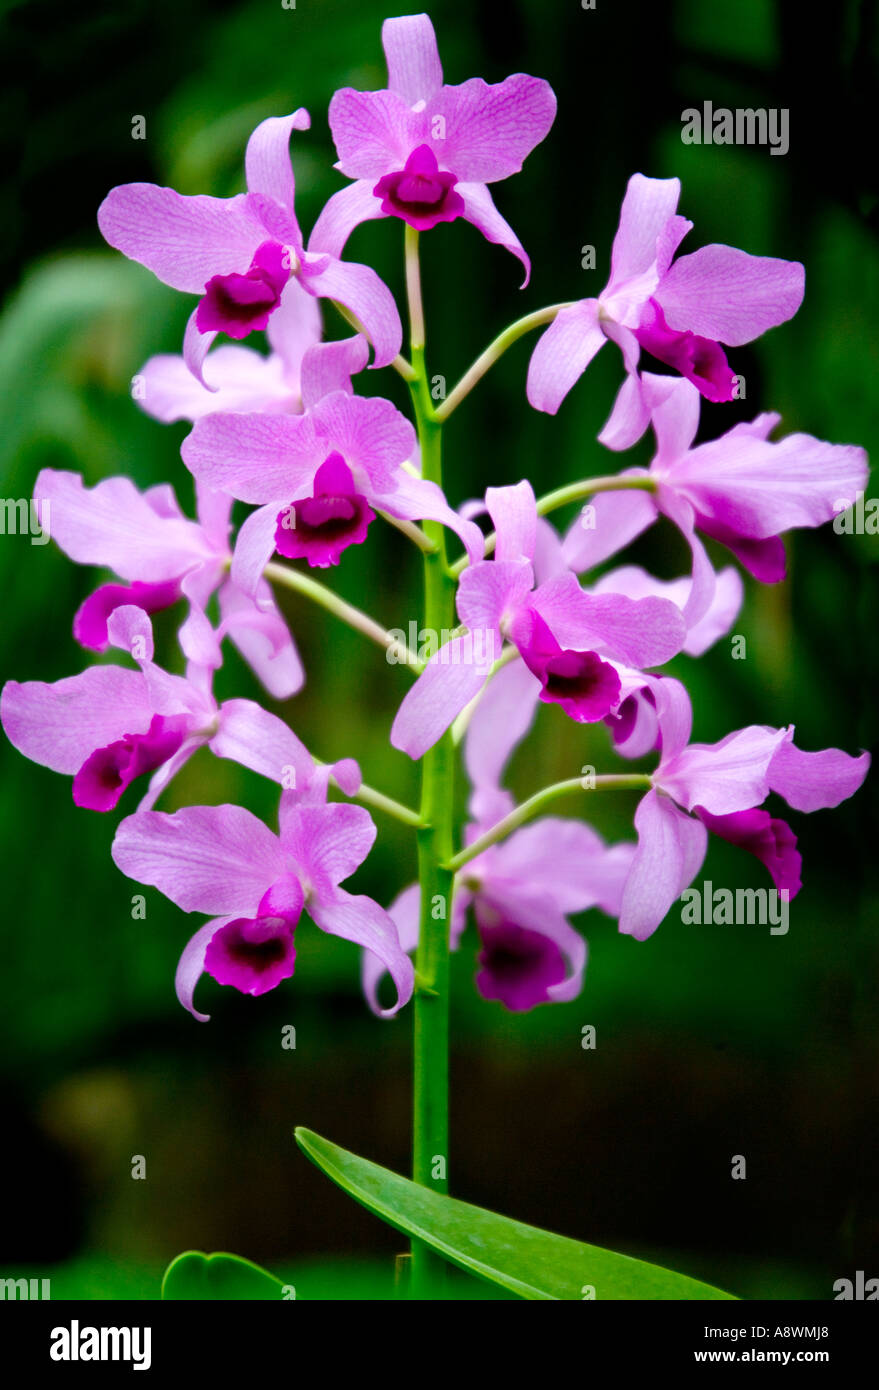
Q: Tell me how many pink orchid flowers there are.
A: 13